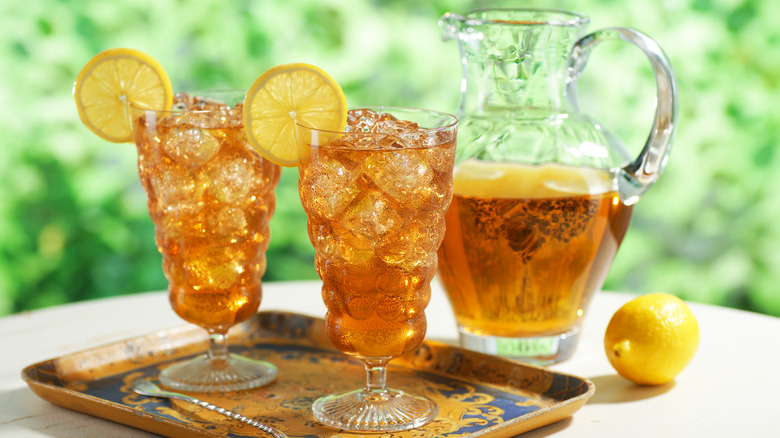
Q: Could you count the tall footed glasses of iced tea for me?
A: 2